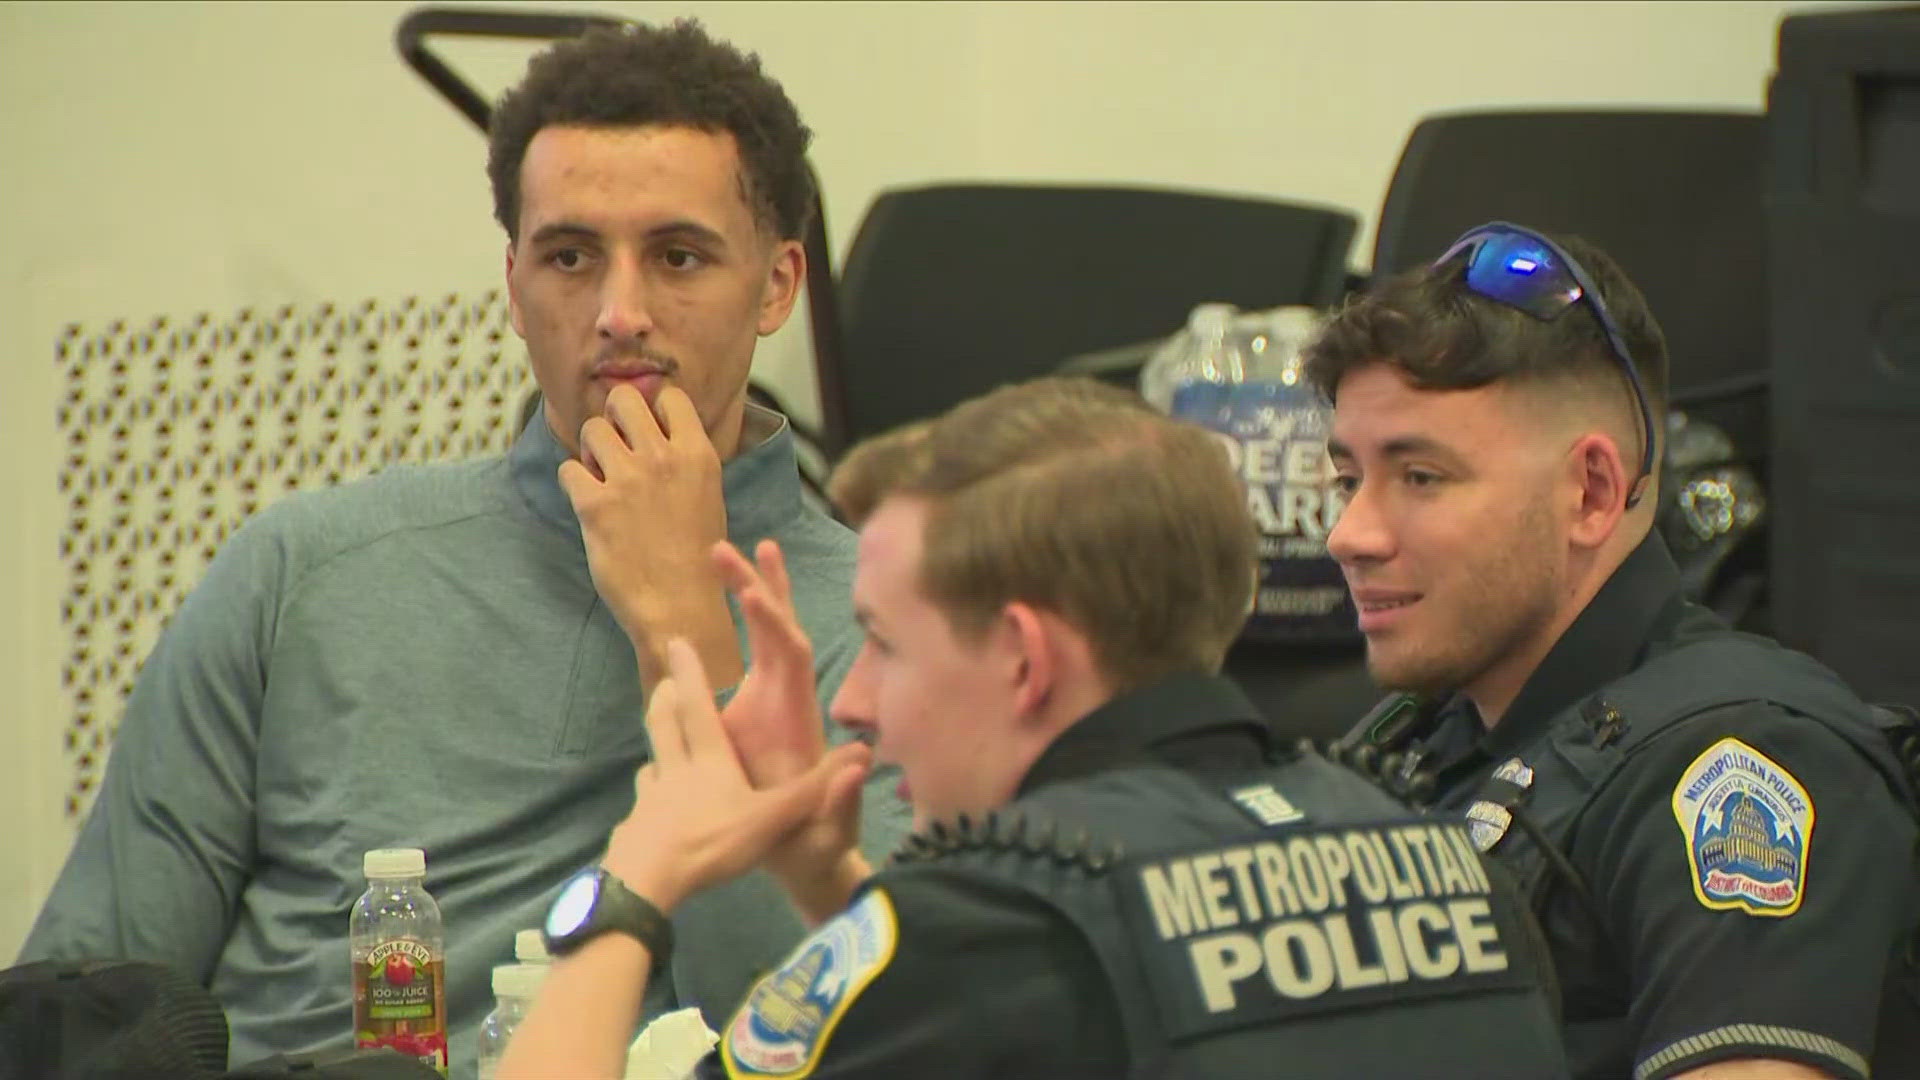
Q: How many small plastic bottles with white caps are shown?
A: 3